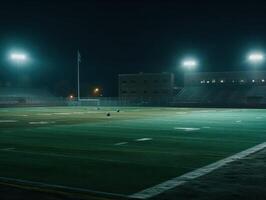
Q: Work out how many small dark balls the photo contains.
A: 2